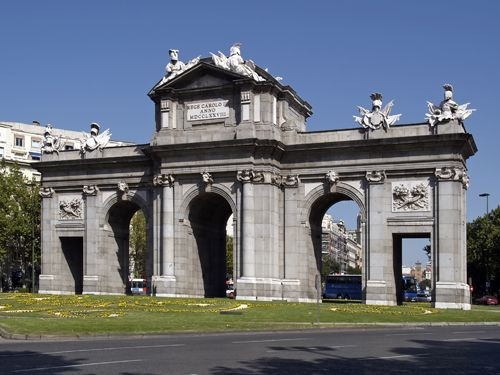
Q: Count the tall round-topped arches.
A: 3